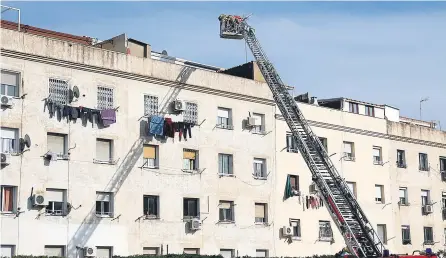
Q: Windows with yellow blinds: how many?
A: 2